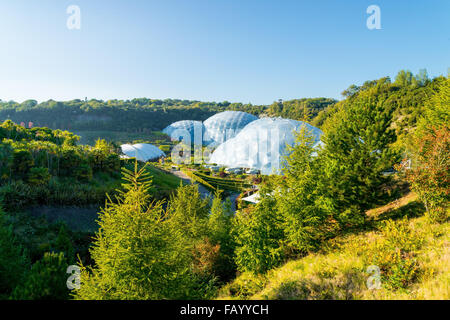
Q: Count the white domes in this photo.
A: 4